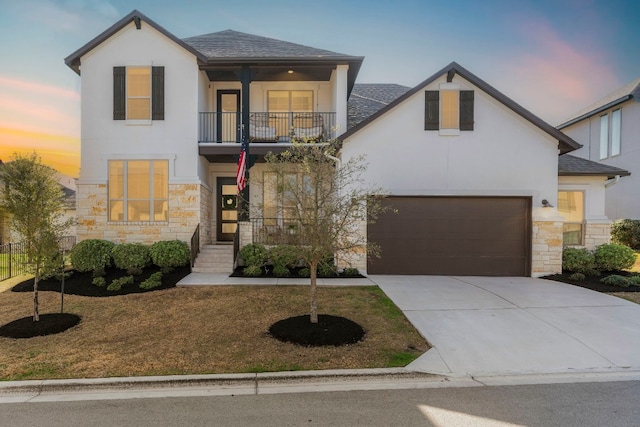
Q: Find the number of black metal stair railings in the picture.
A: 2